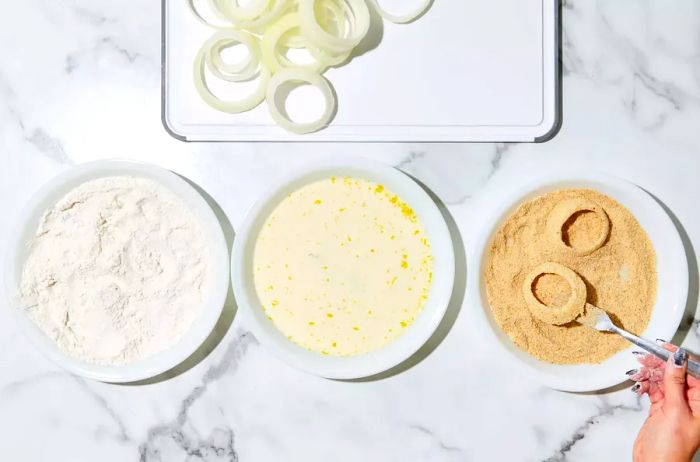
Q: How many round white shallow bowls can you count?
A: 3